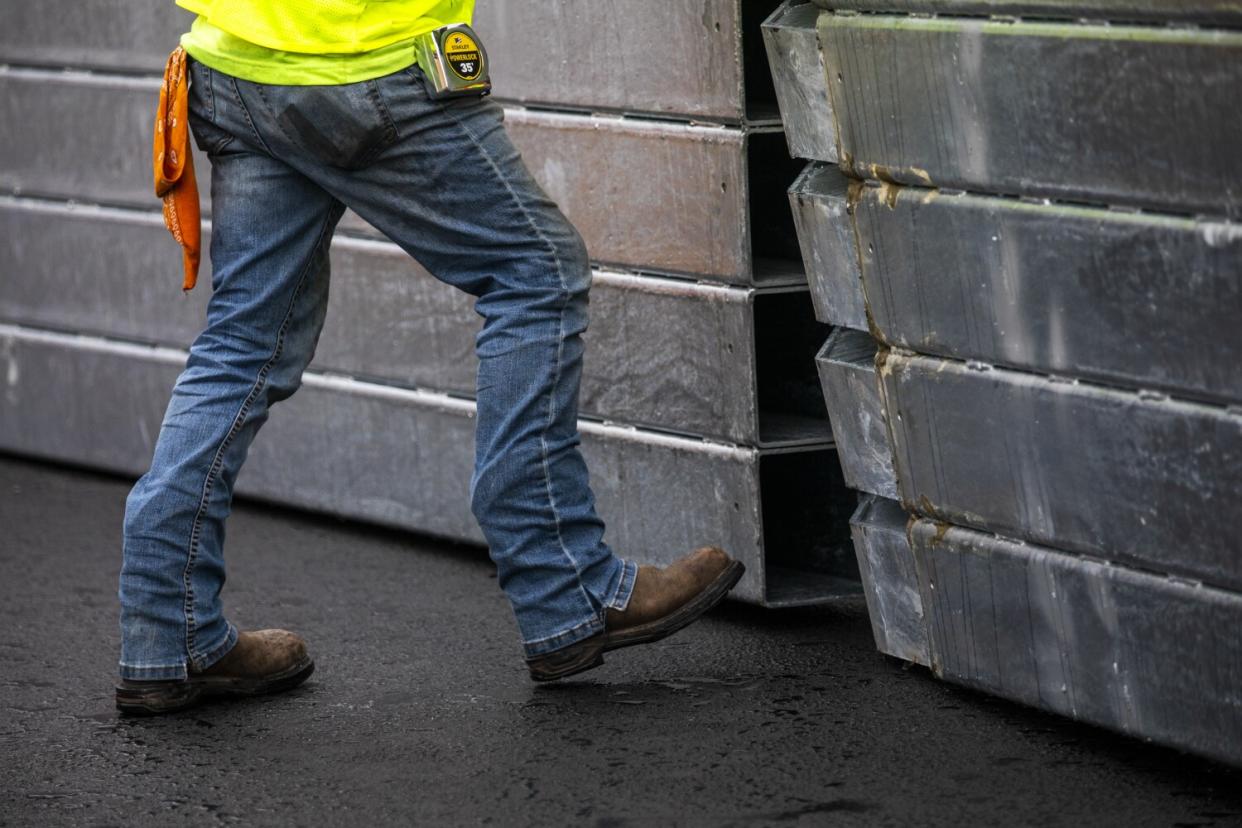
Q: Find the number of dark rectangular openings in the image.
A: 4